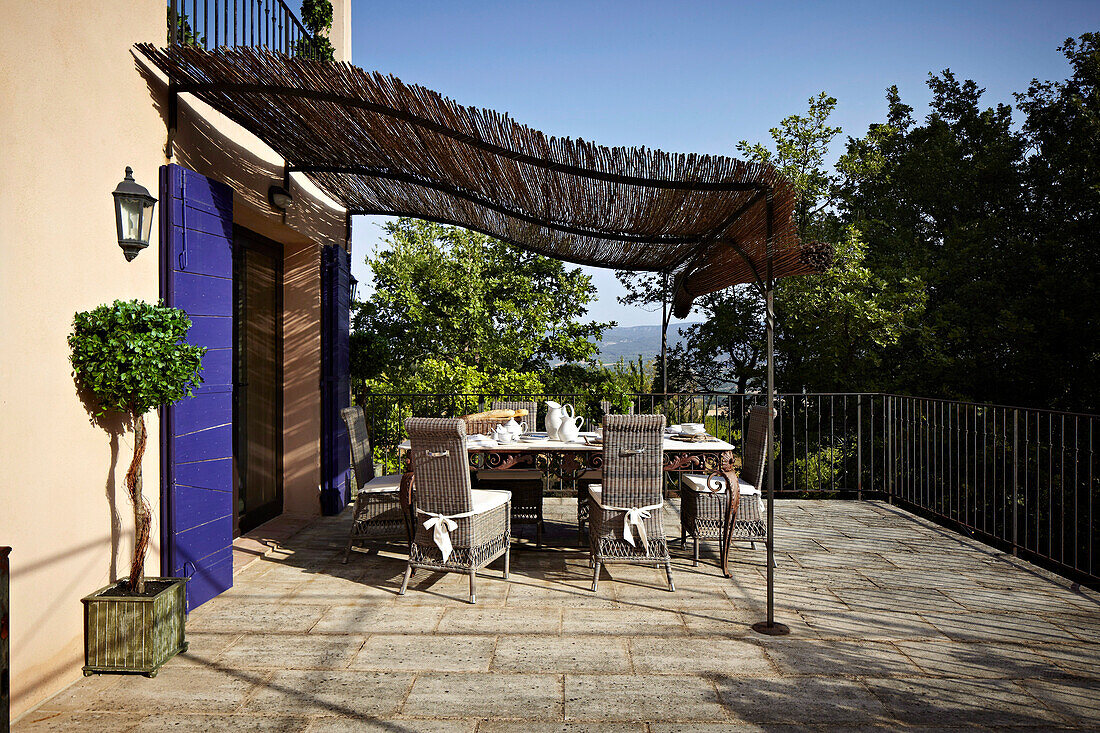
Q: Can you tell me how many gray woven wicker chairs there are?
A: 6